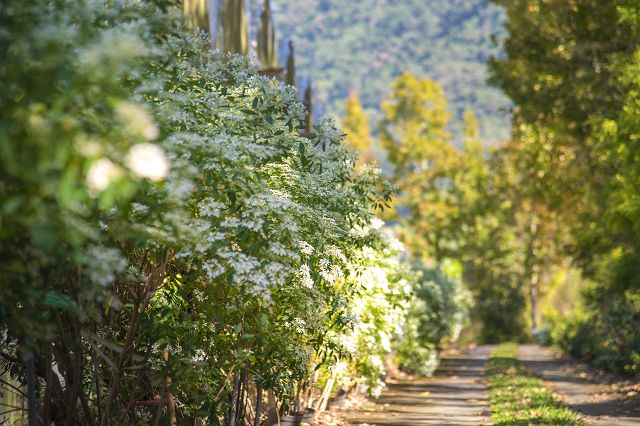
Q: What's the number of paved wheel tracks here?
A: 2